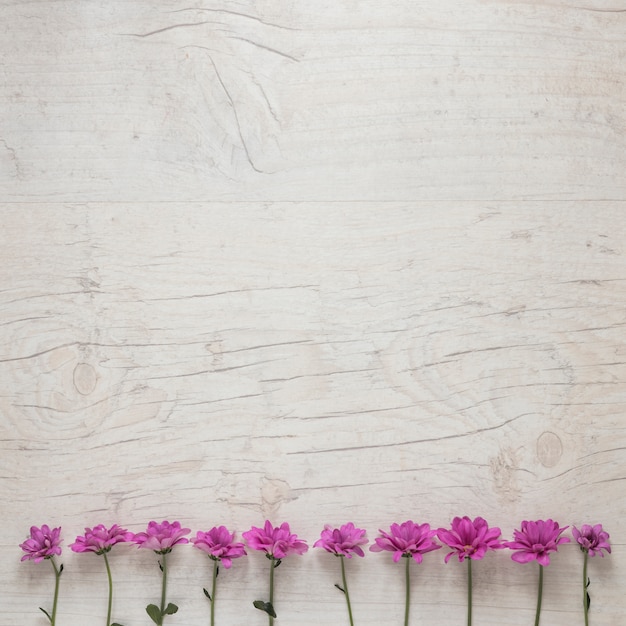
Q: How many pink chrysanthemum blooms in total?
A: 10